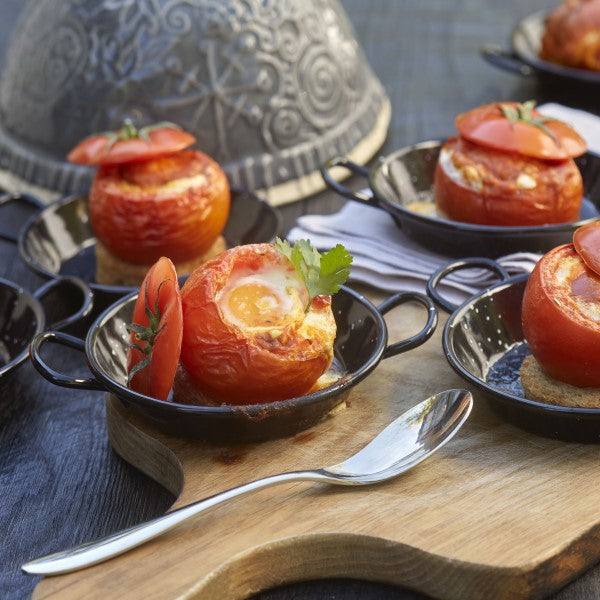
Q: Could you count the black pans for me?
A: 6